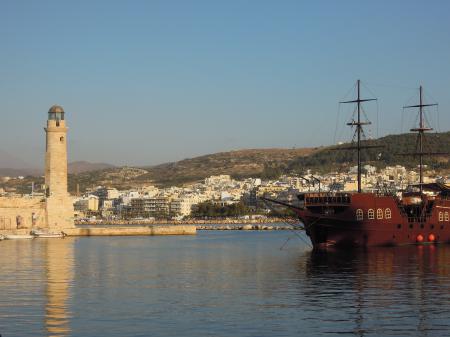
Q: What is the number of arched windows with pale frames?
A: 6